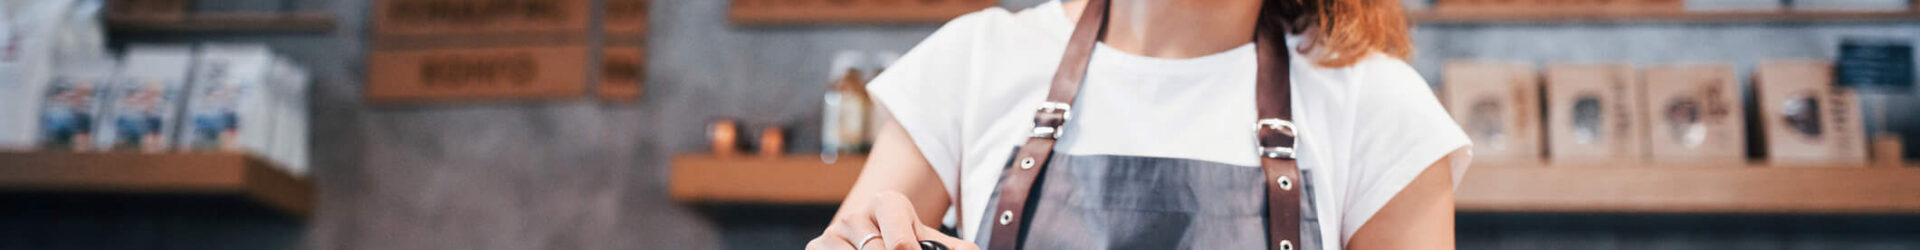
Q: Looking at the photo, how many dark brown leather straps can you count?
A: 2